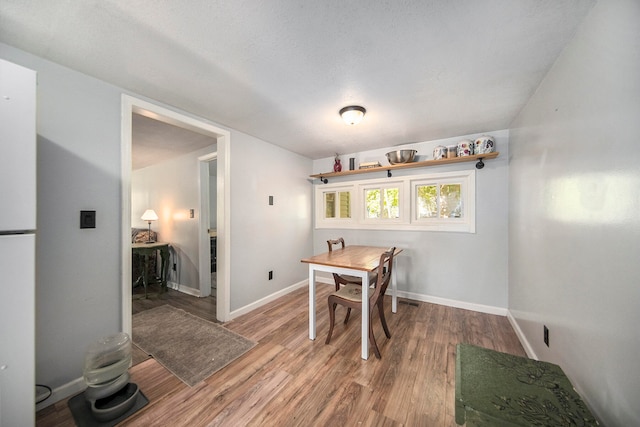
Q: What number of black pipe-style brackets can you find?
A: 3